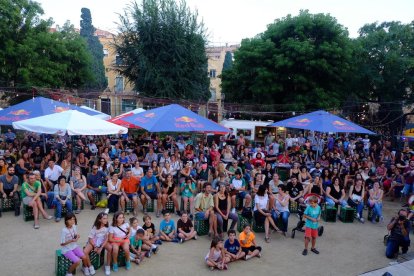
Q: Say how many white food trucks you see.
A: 1